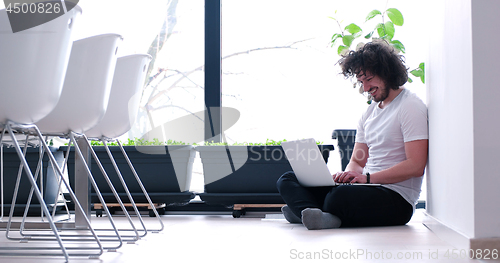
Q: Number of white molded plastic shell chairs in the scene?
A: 3